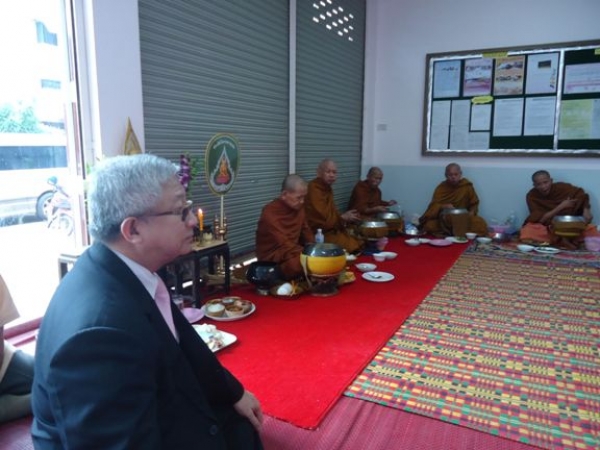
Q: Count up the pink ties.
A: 1